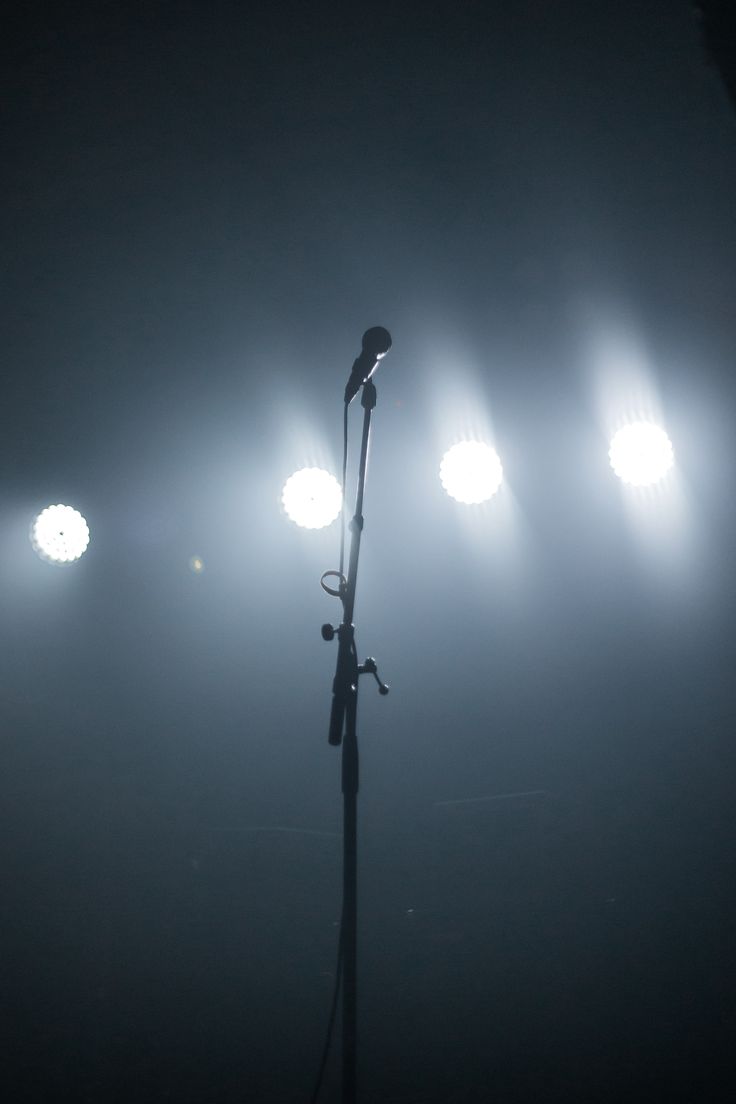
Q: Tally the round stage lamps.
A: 4